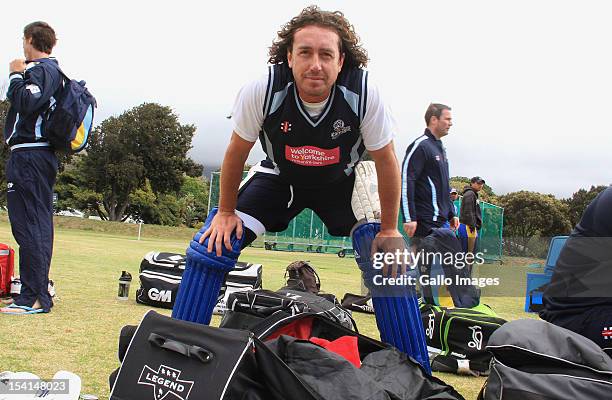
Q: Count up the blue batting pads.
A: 2